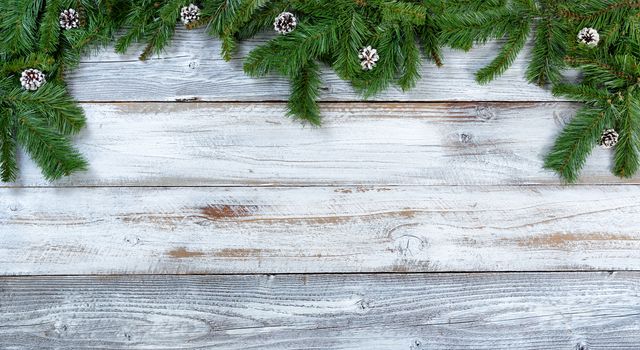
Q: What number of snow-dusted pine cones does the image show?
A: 7